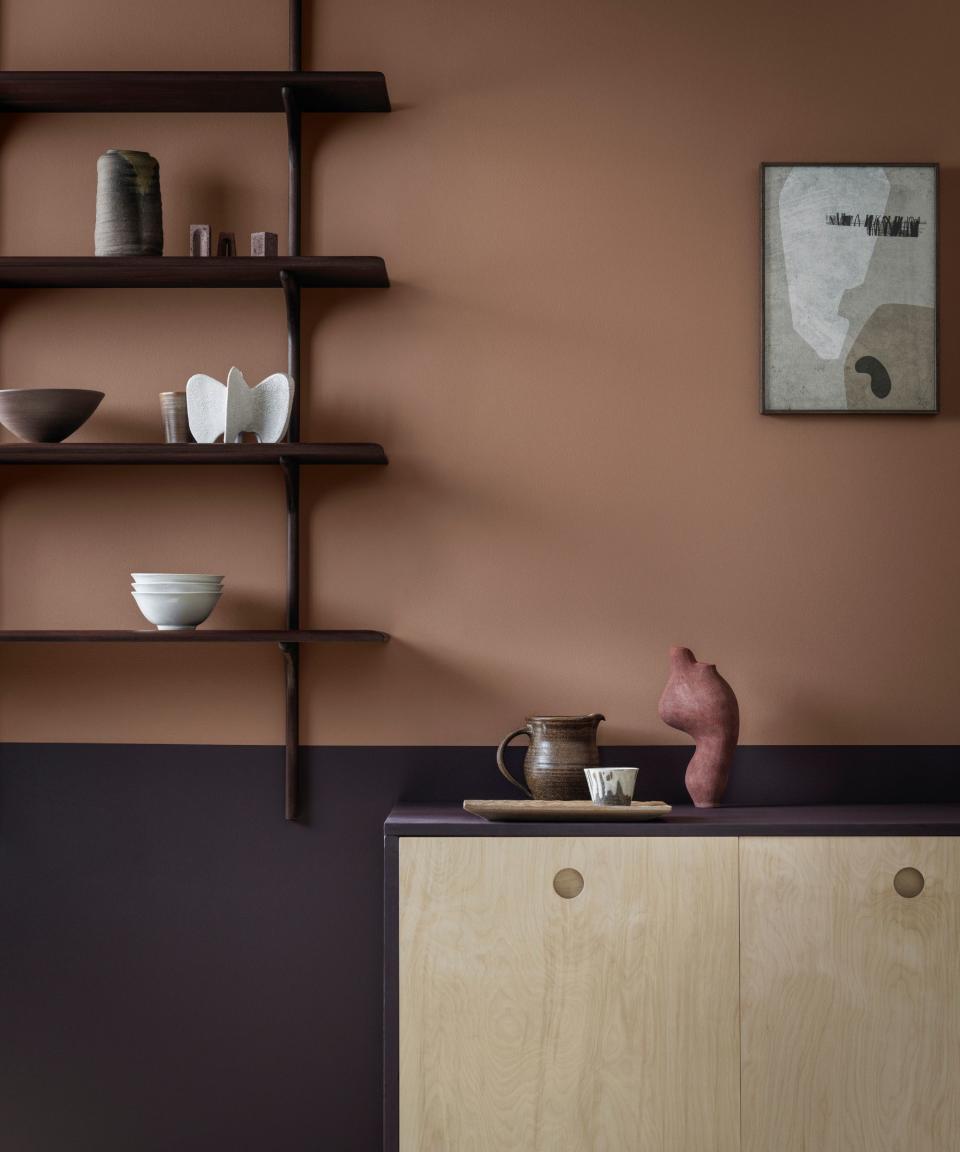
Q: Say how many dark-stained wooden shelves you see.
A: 4